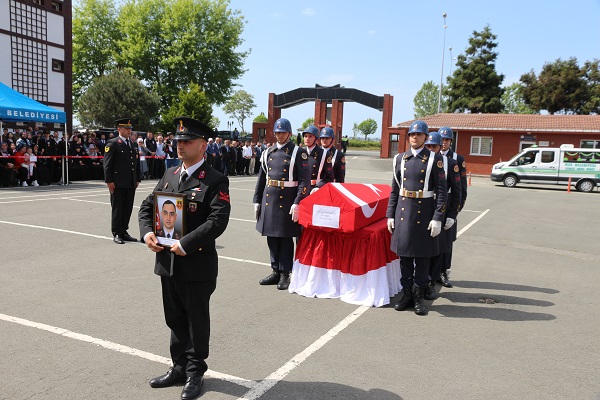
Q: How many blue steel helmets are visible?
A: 6